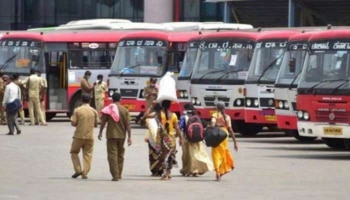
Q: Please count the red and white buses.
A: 7